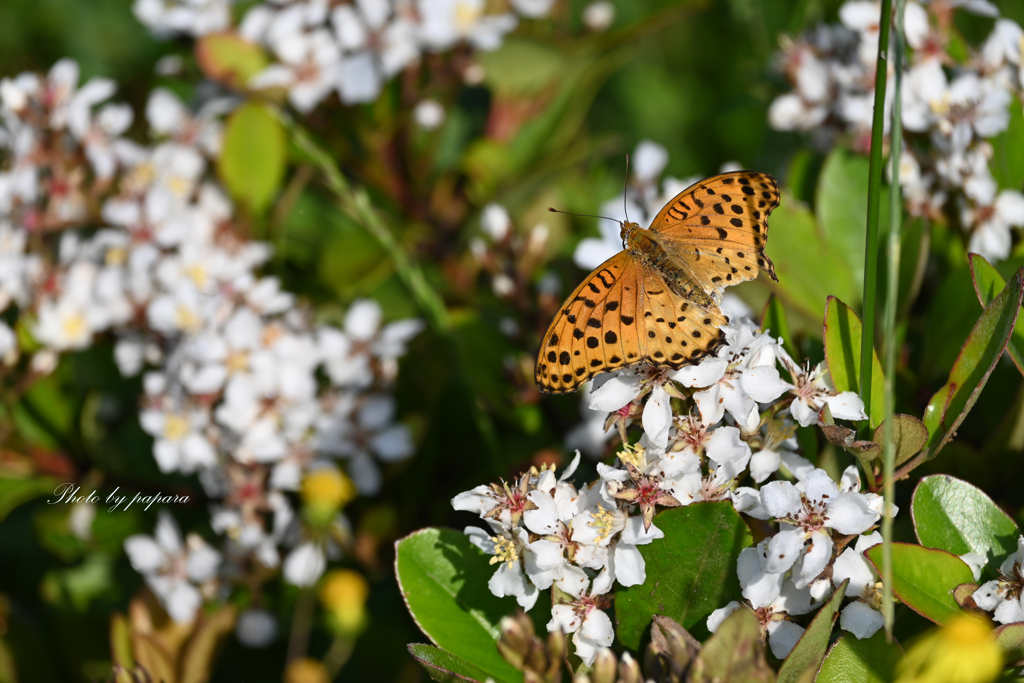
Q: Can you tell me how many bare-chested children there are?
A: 0